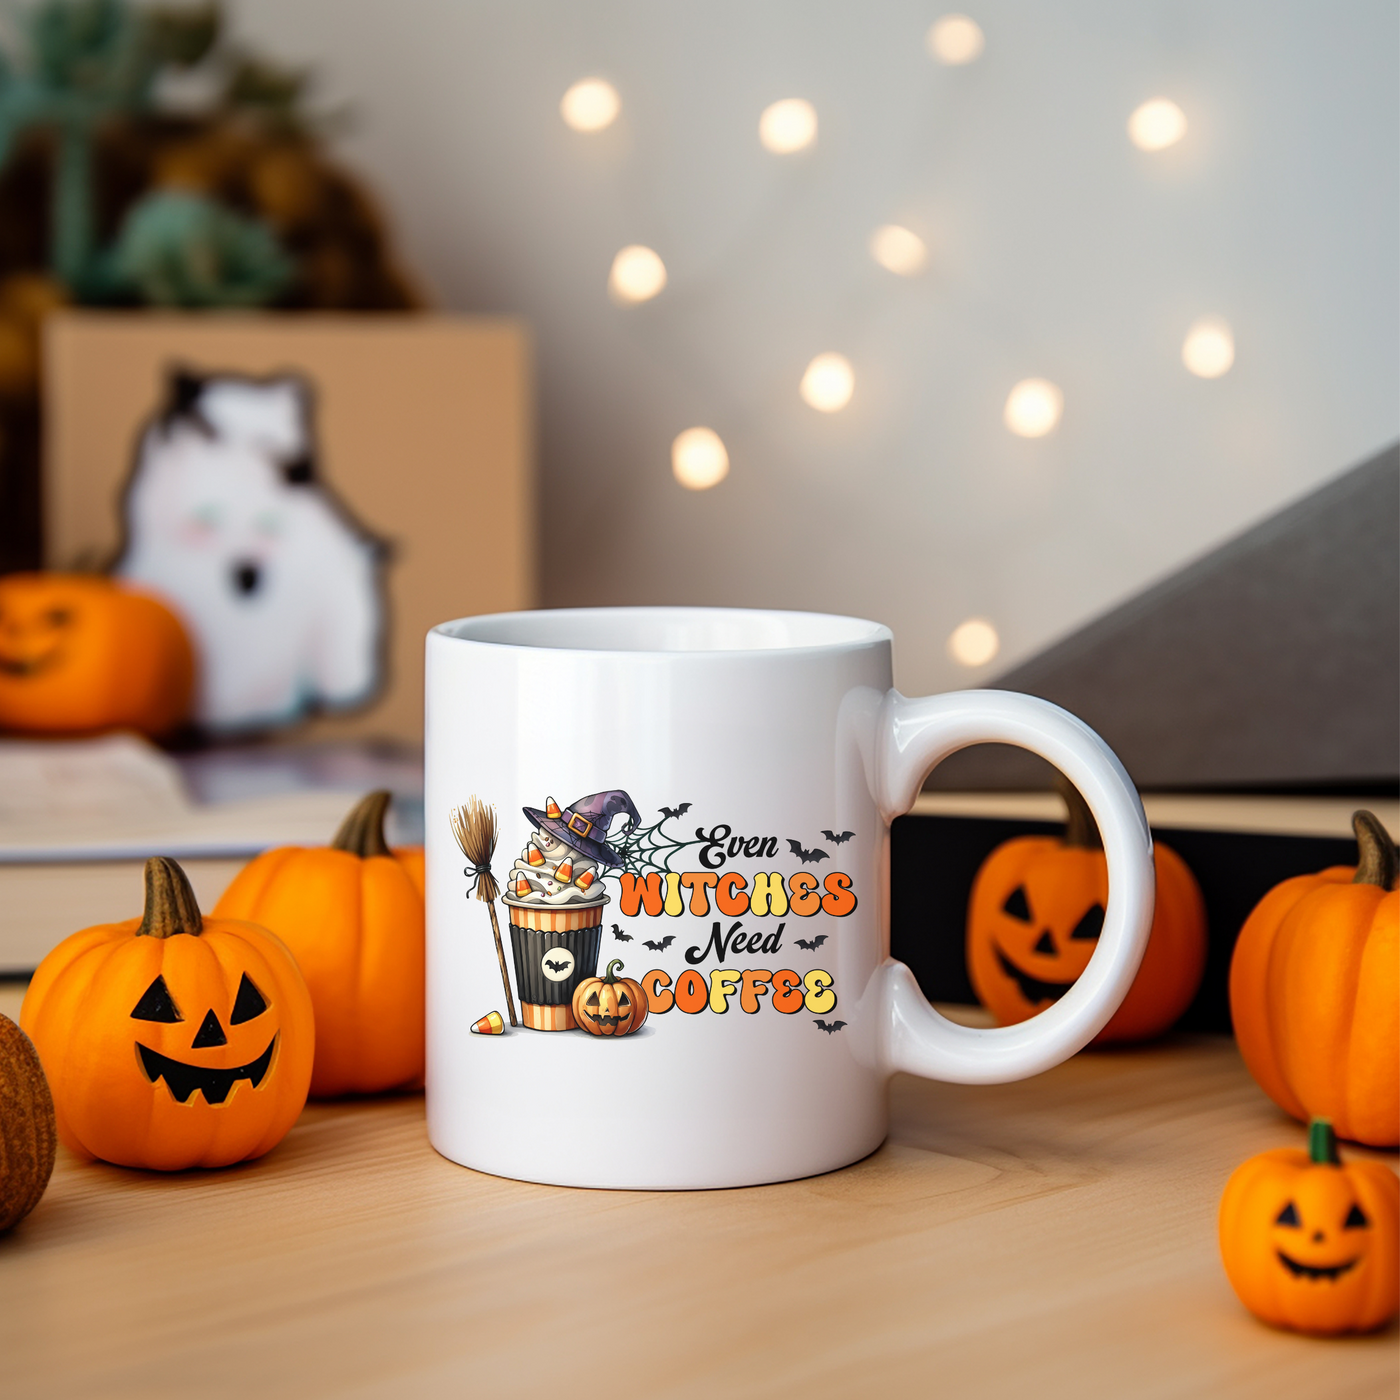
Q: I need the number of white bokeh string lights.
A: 11